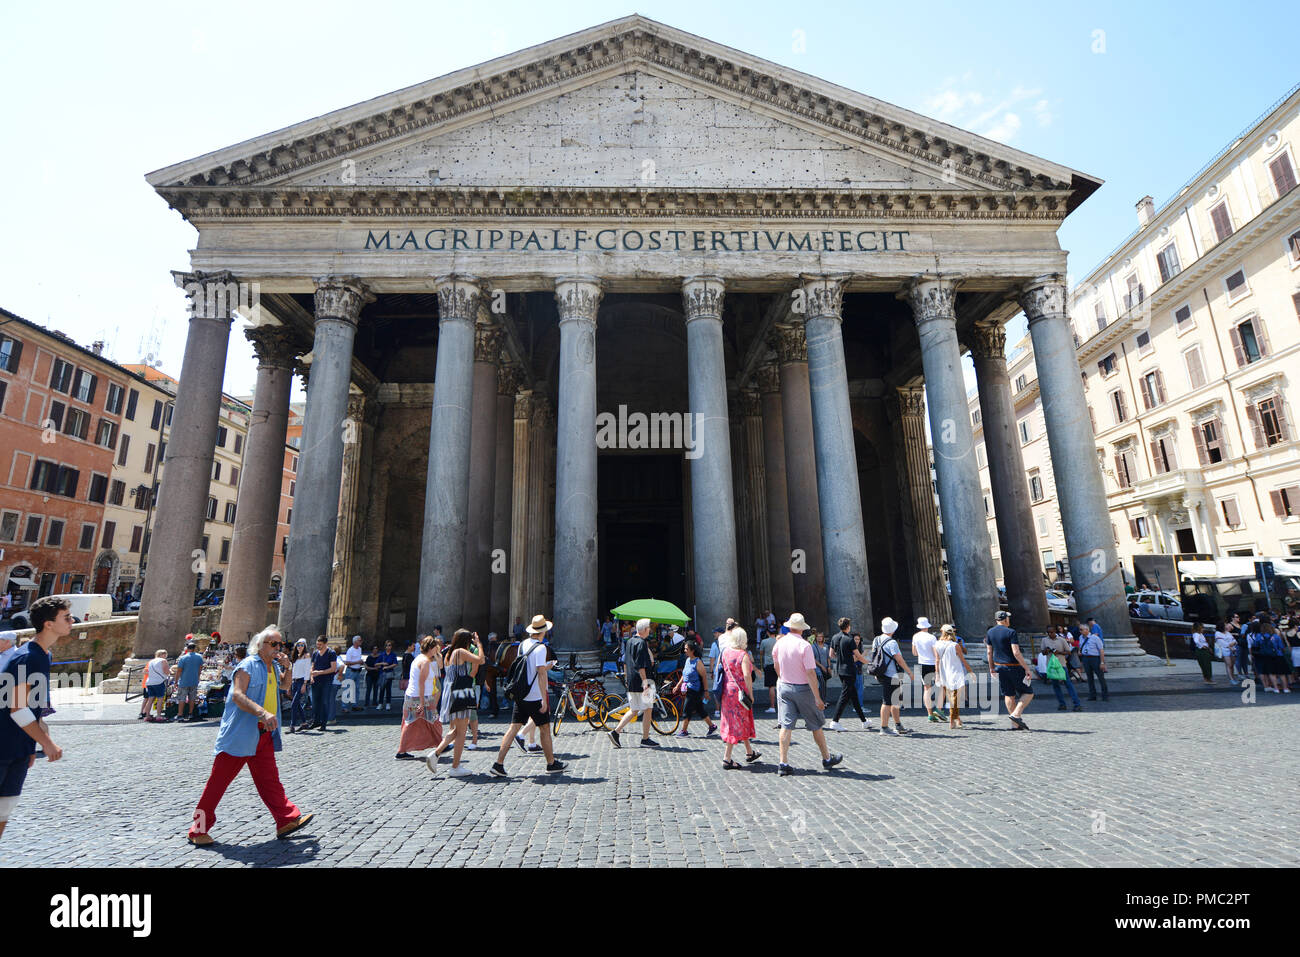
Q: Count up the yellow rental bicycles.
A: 2